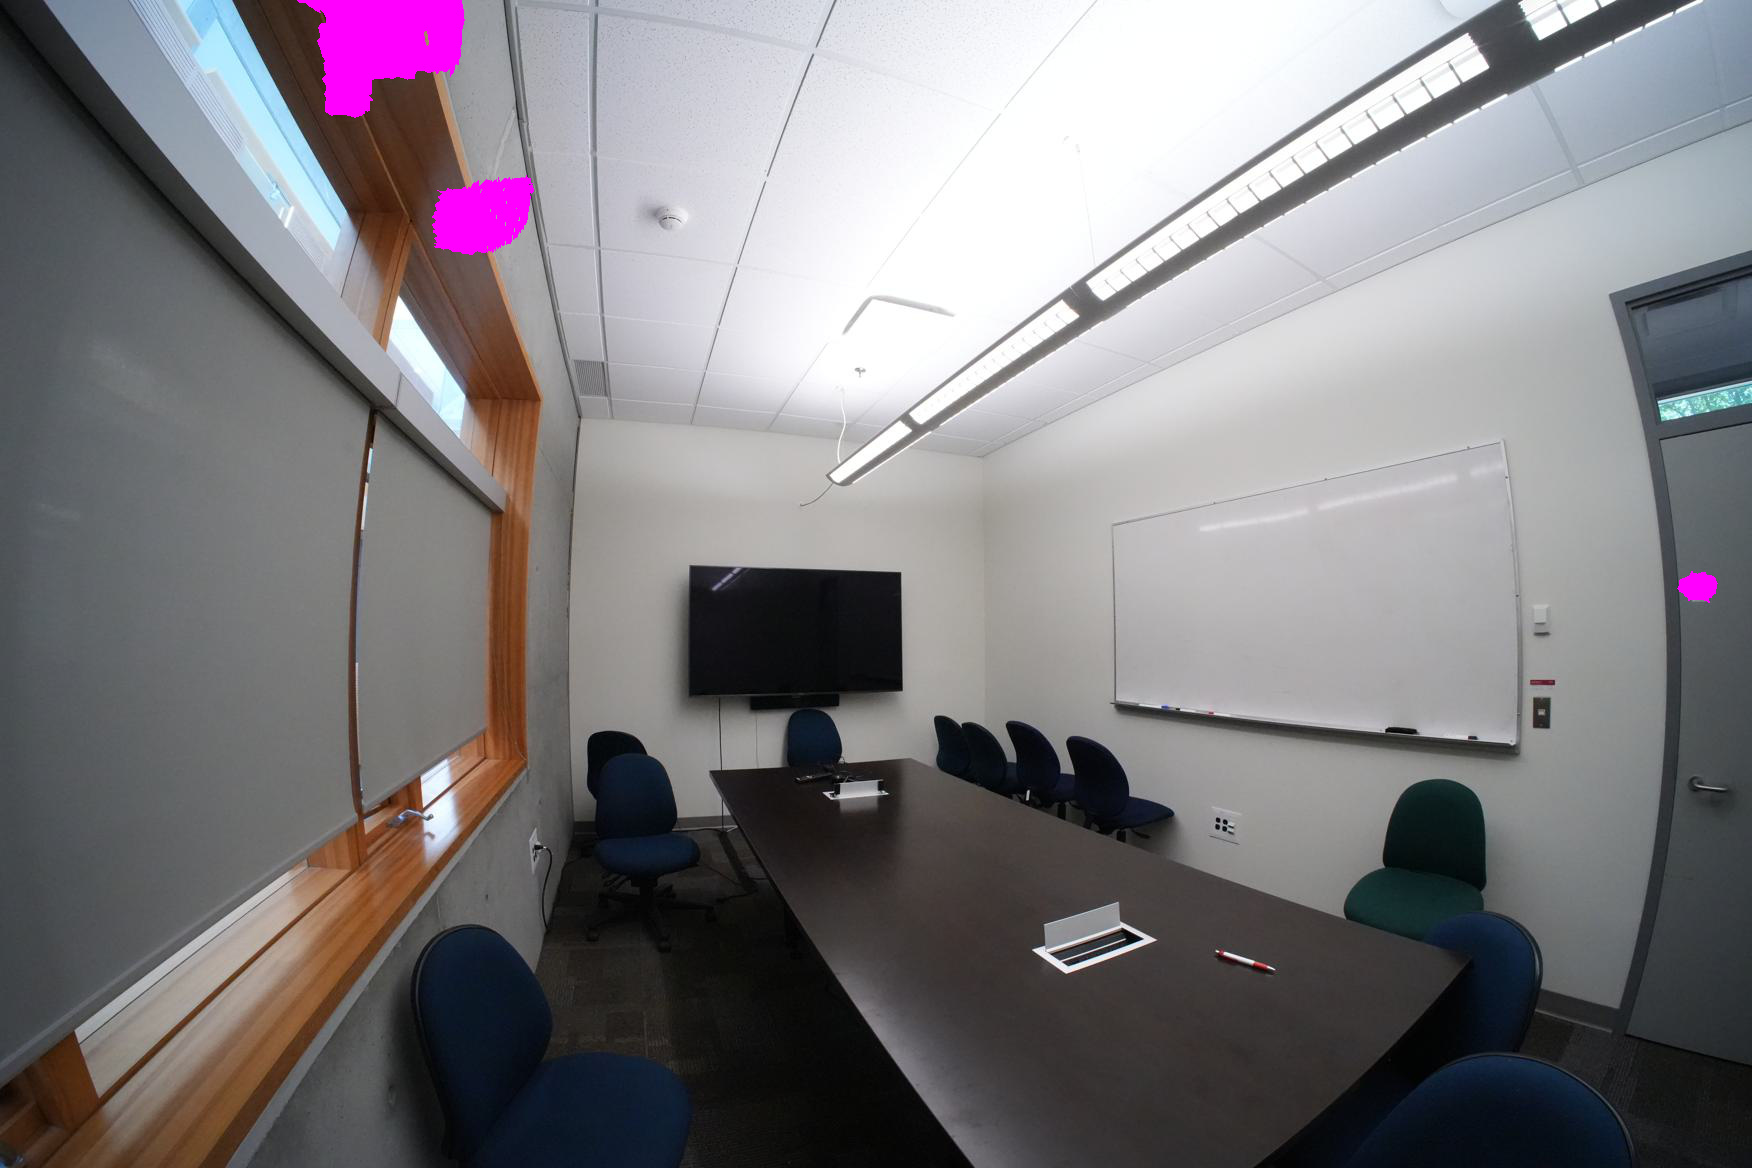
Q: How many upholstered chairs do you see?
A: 11